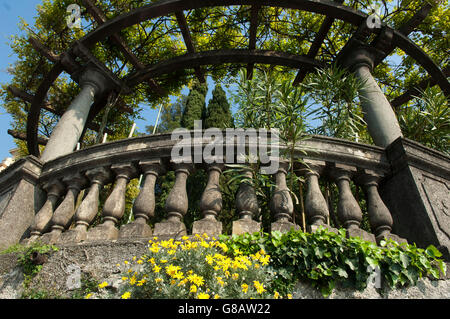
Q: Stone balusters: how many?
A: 12